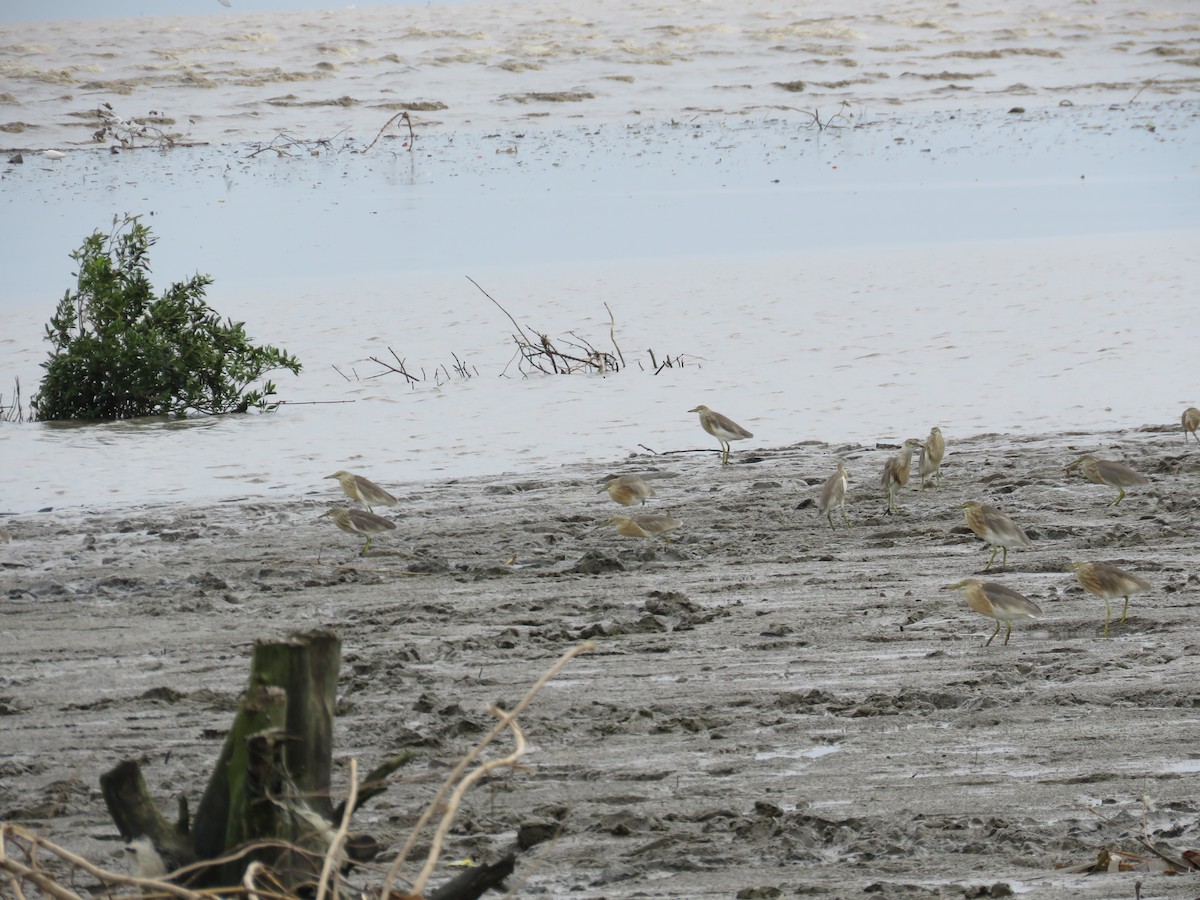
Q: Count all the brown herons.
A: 13